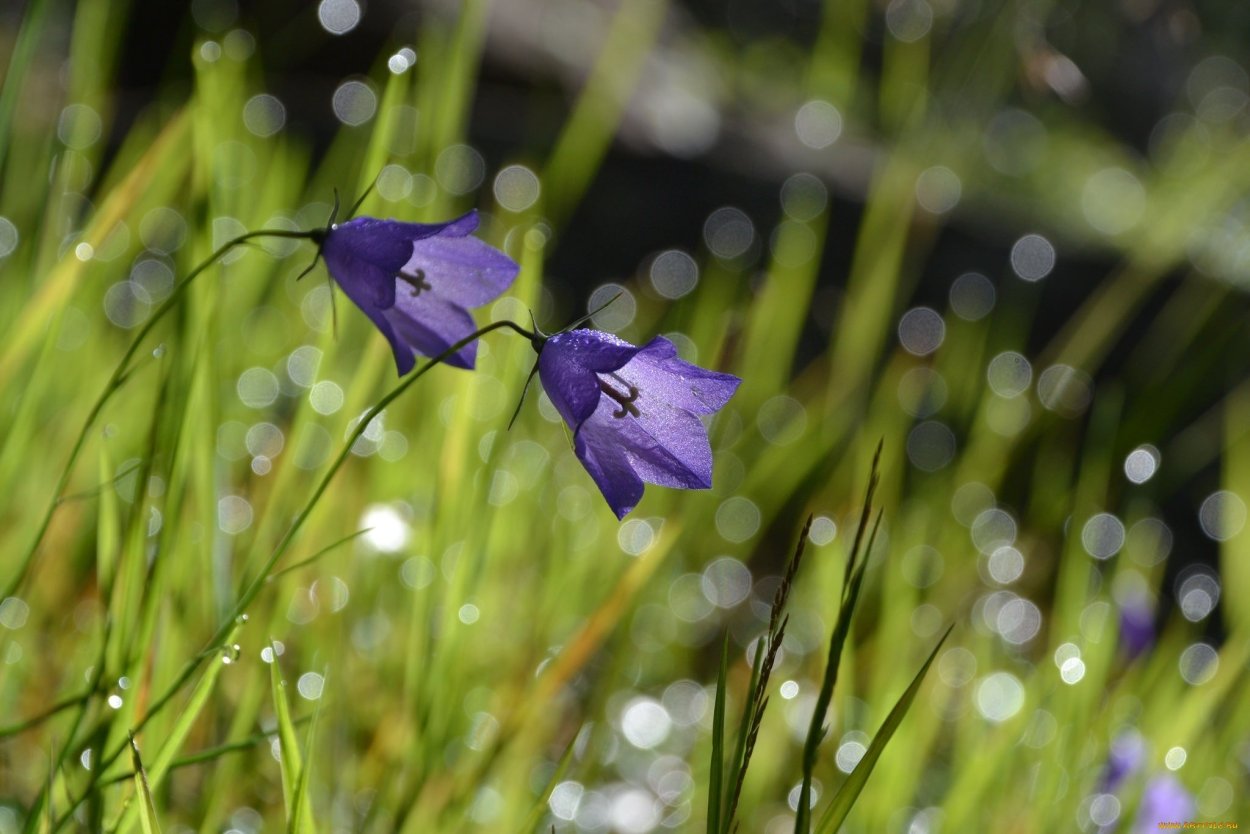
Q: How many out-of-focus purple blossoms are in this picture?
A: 3